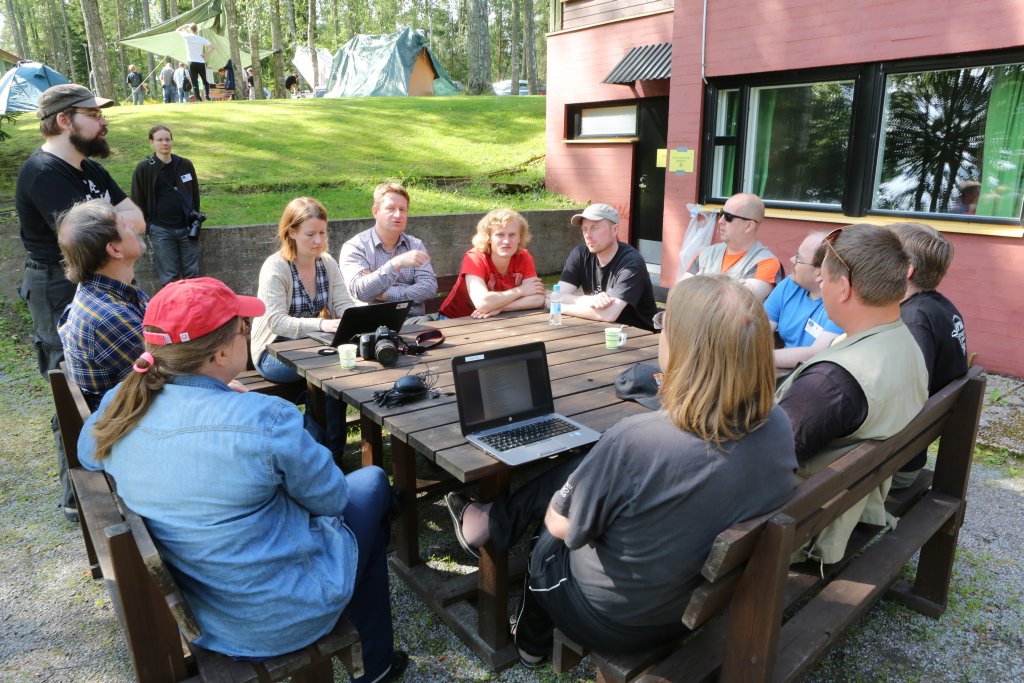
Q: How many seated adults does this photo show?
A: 11